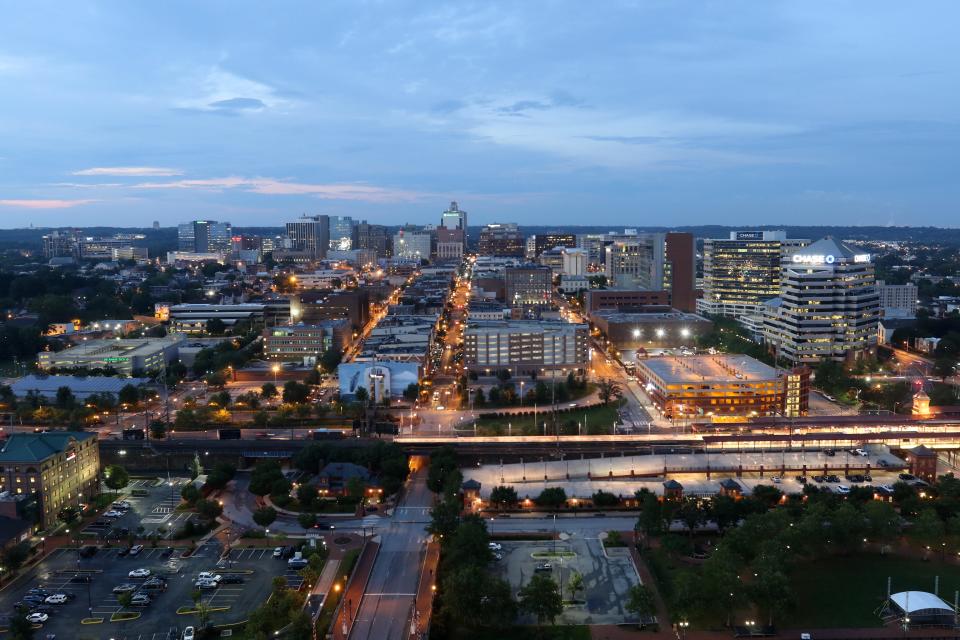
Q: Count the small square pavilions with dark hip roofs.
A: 4